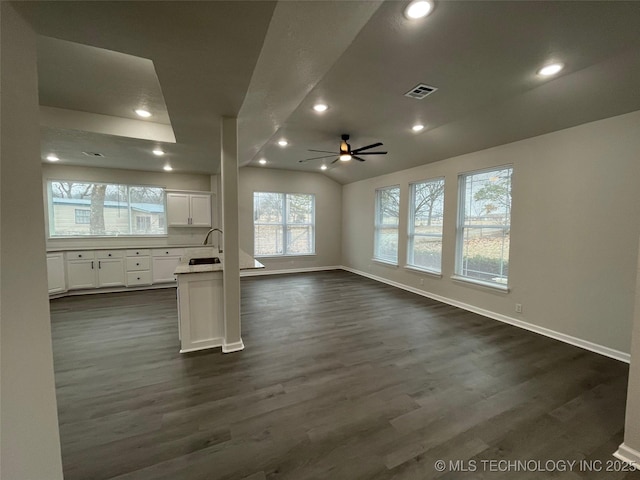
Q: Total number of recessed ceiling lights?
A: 11